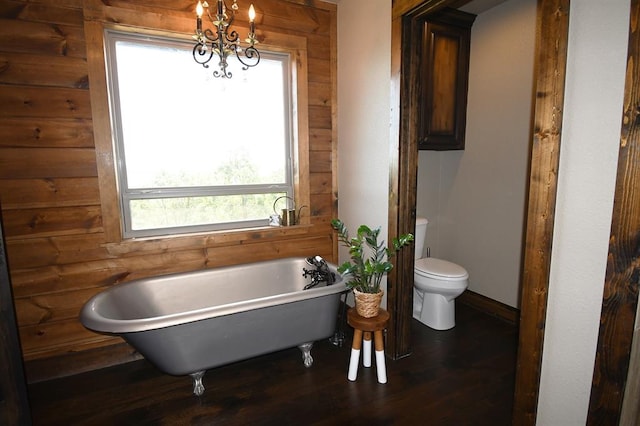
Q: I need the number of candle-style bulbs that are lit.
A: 2